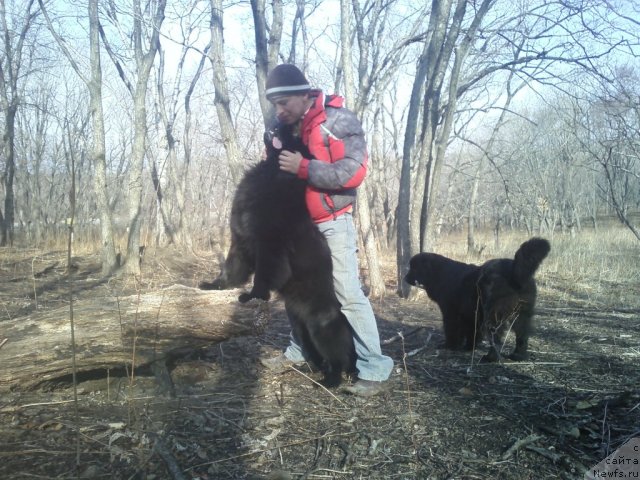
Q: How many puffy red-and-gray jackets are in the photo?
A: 1